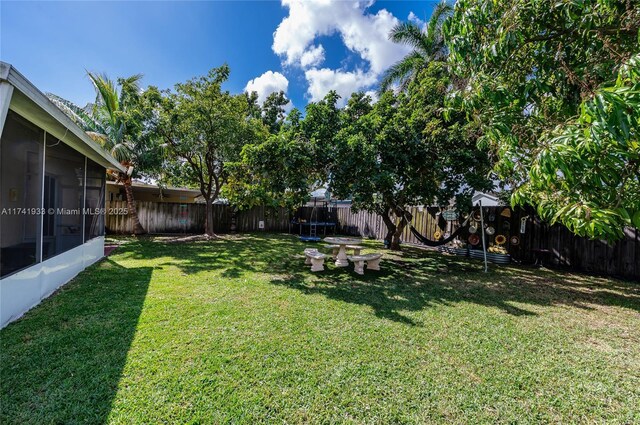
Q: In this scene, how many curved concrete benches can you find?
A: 3